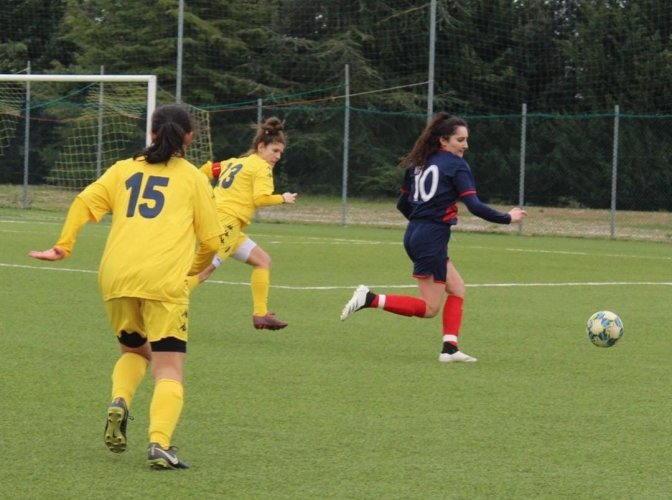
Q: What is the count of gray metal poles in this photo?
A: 8